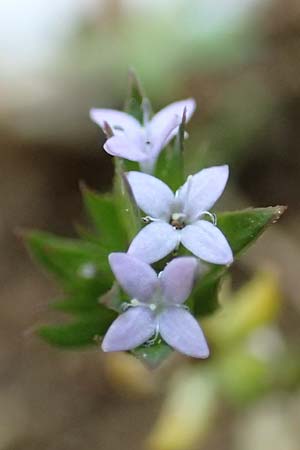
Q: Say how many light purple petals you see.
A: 12